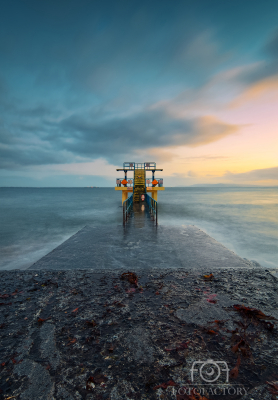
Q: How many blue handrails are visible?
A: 2